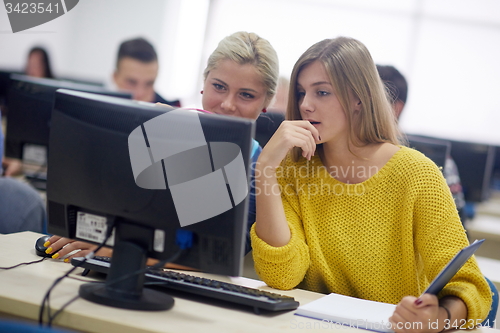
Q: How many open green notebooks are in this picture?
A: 0